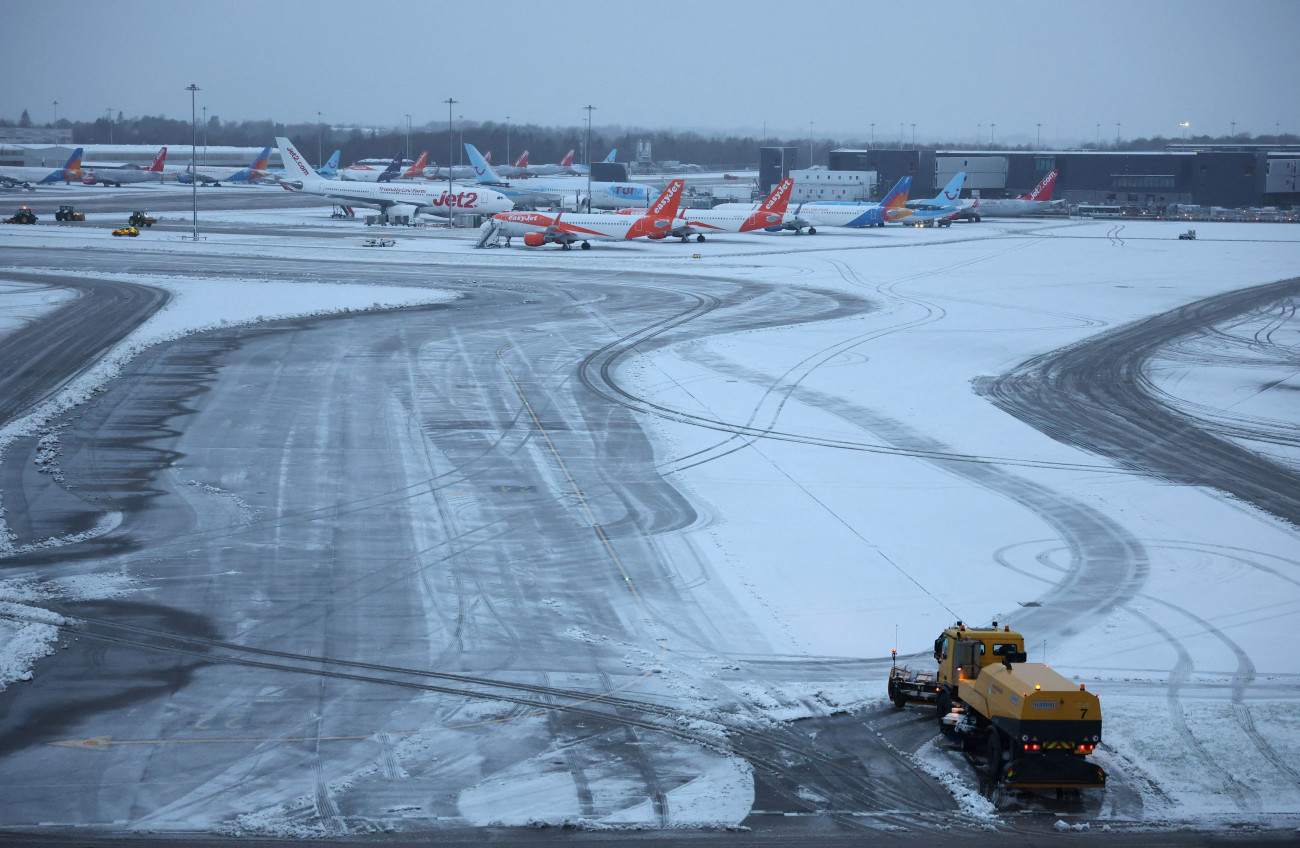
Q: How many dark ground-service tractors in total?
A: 3